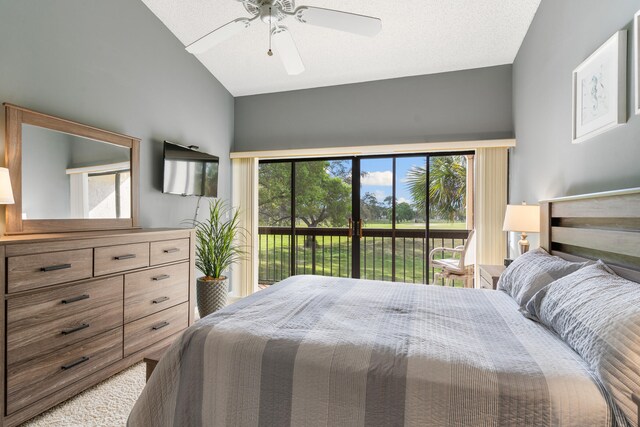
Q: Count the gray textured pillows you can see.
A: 2